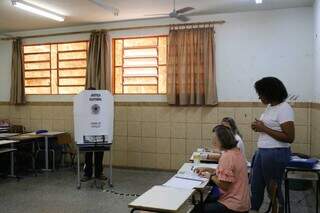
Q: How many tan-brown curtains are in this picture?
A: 3